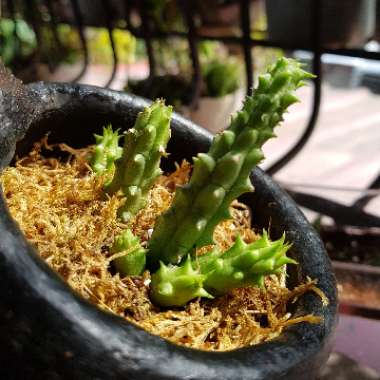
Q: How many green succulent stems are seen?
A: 6